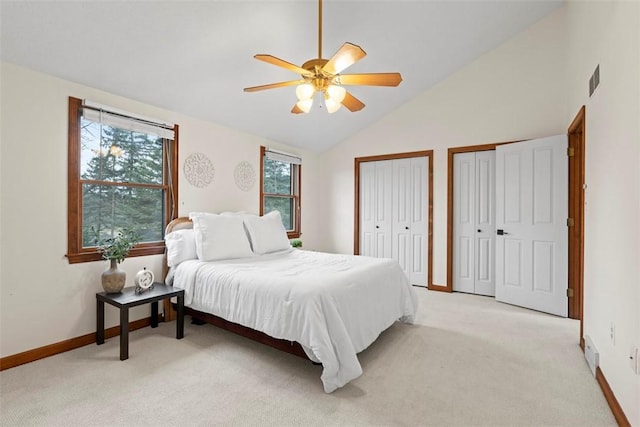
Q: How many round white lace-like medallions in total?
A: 2